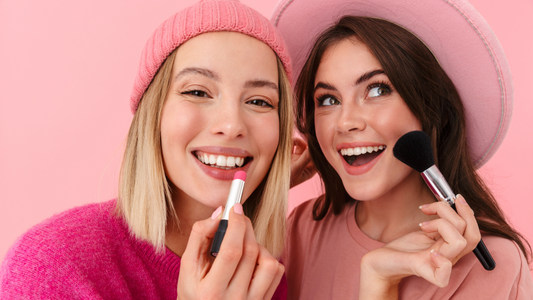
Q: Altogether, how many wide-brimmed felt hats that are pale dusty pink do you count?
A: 1